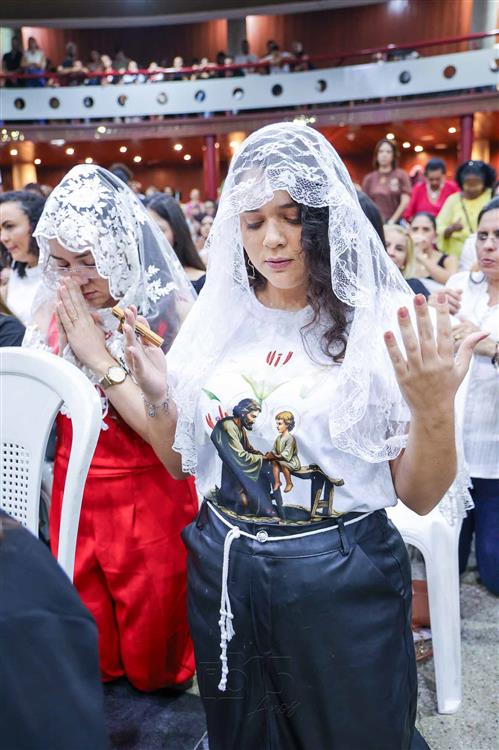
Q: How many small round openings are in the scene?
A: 12